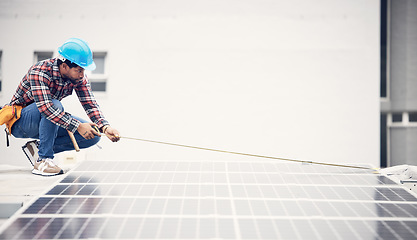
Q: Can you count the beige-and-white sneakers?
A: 2